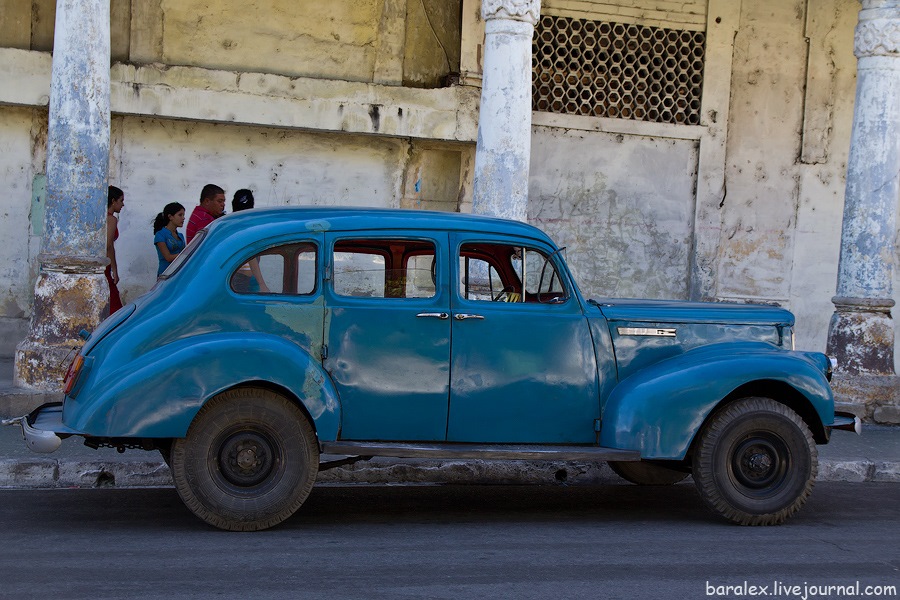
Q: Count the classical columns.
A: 3